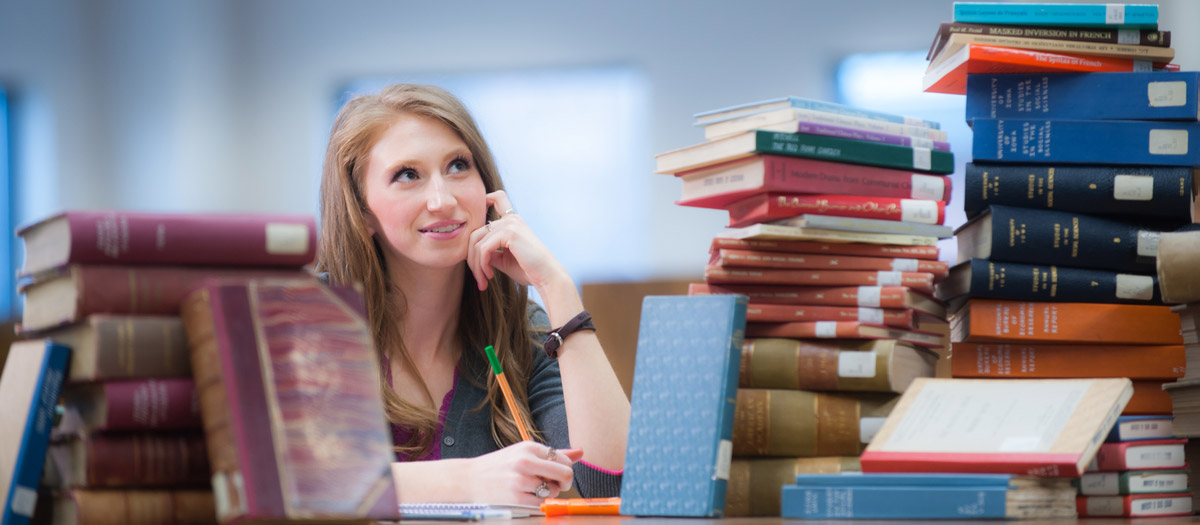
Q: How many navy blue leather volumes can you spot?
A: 3